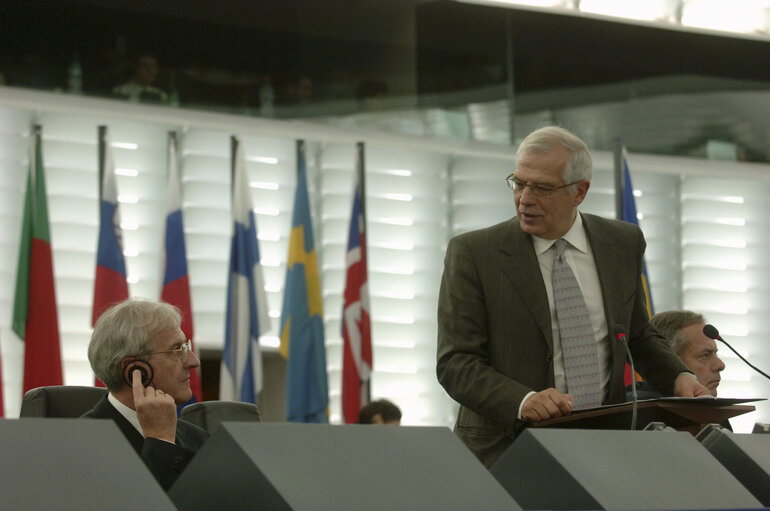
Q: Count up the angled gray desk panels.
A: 4